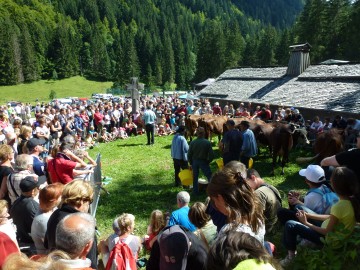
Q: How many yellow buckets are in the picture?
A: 3